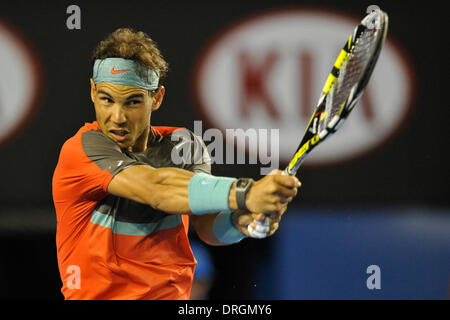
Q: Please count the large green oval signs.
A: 0